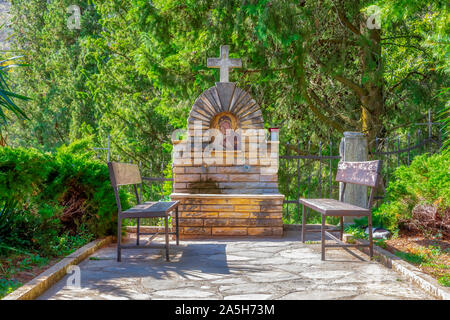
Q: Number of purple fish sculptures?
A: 0